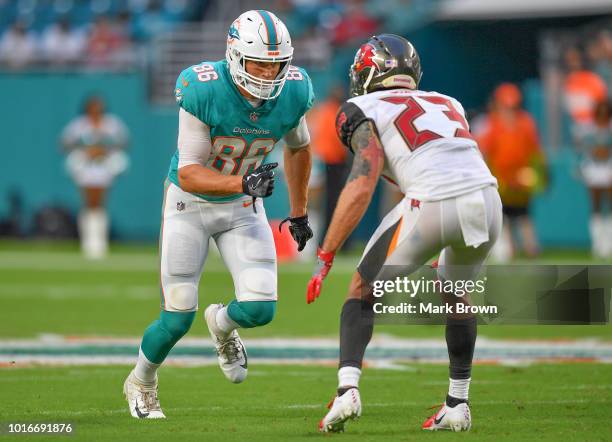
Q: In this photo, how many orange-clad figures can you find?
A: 3